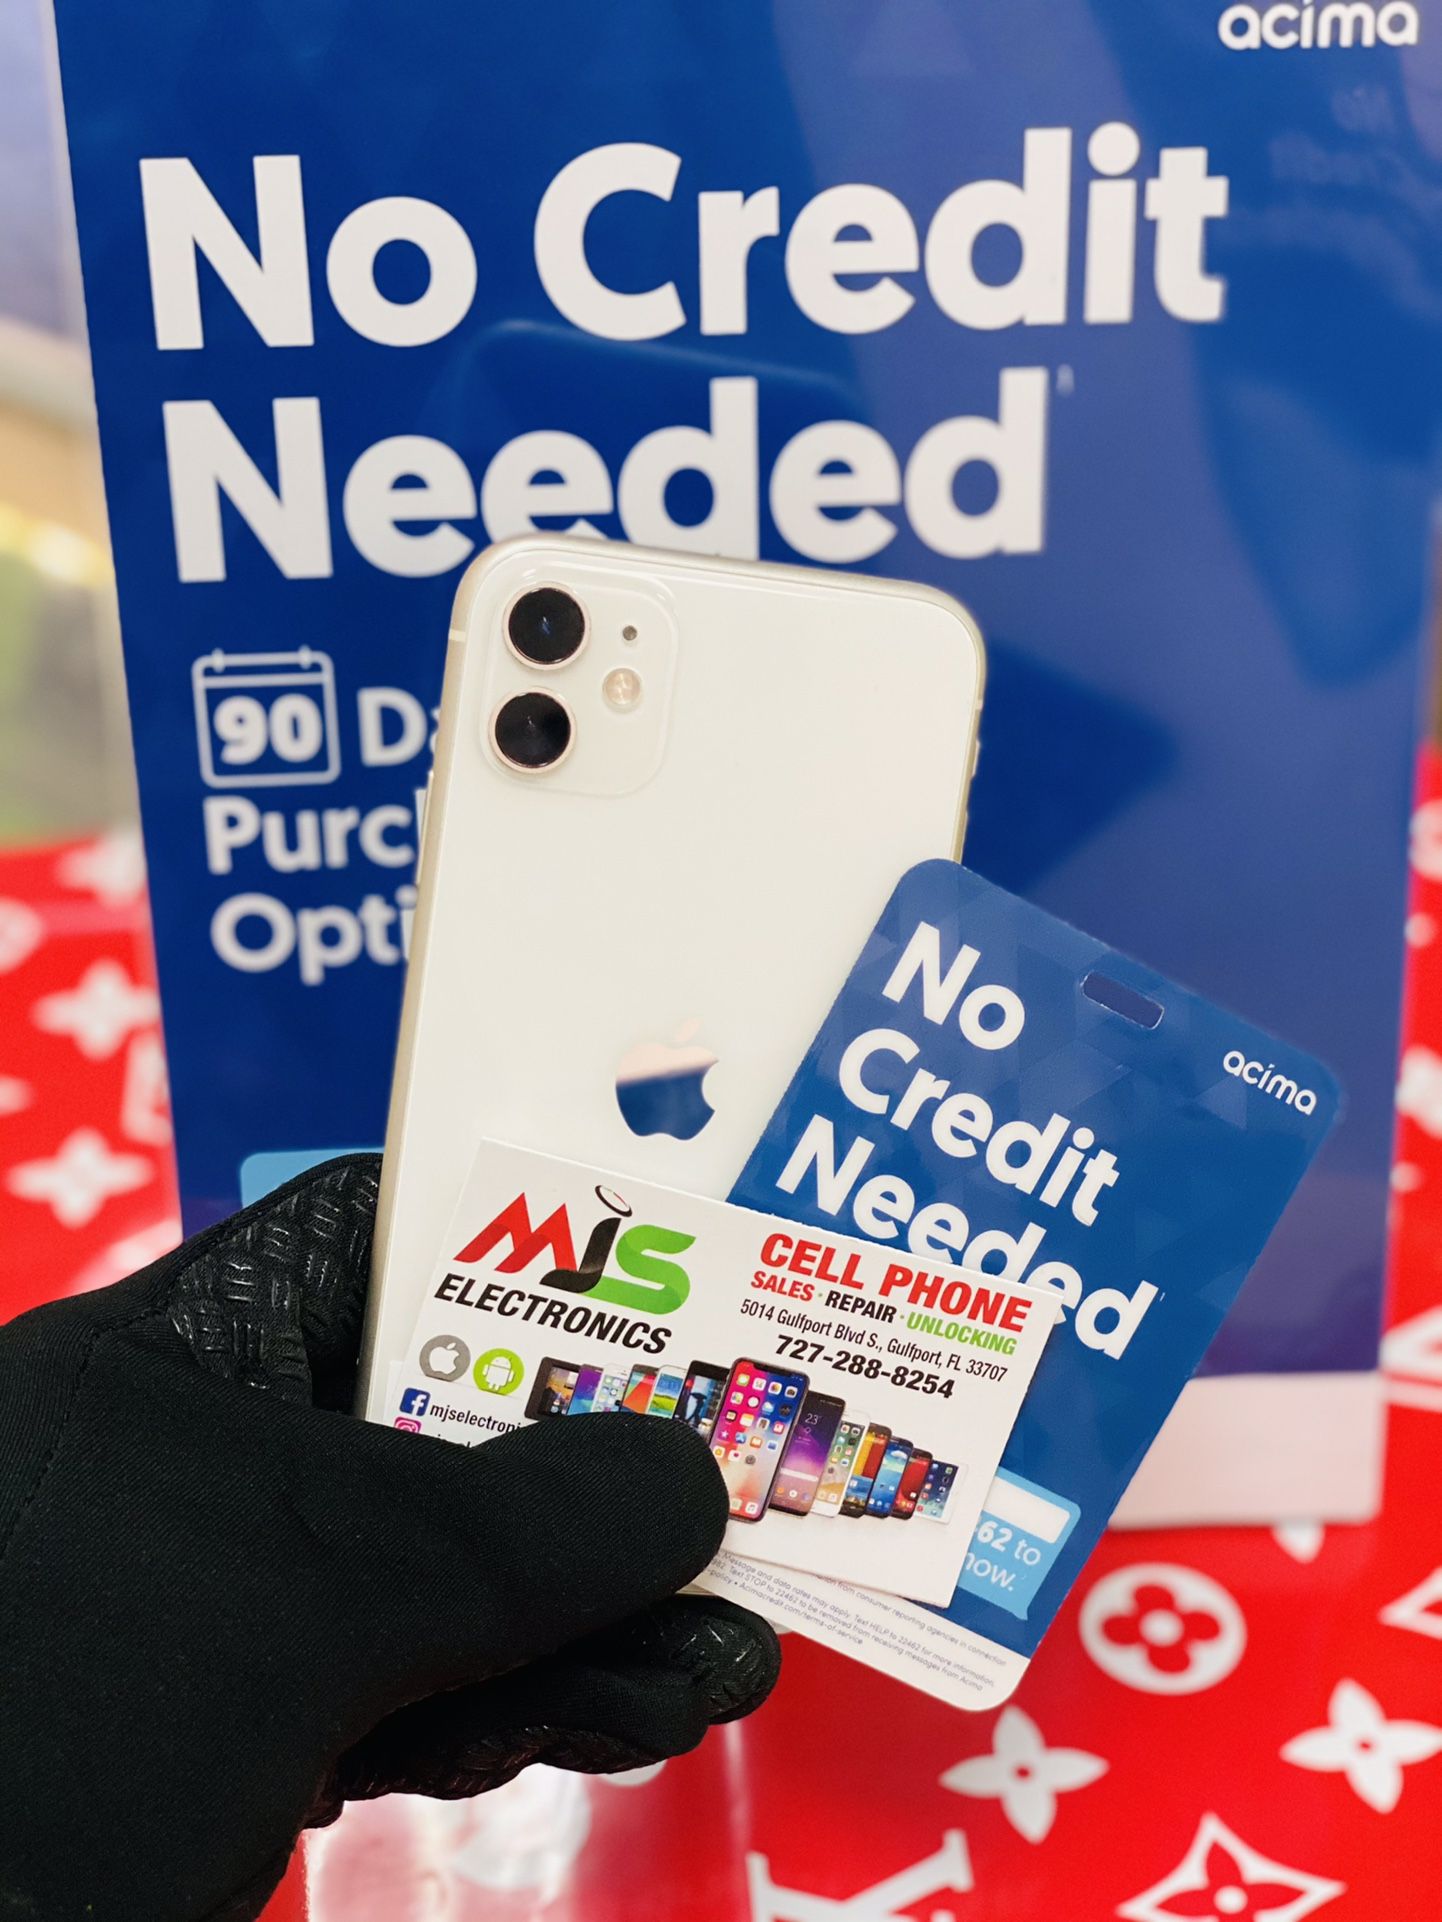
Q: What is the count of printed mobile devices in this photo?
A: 13